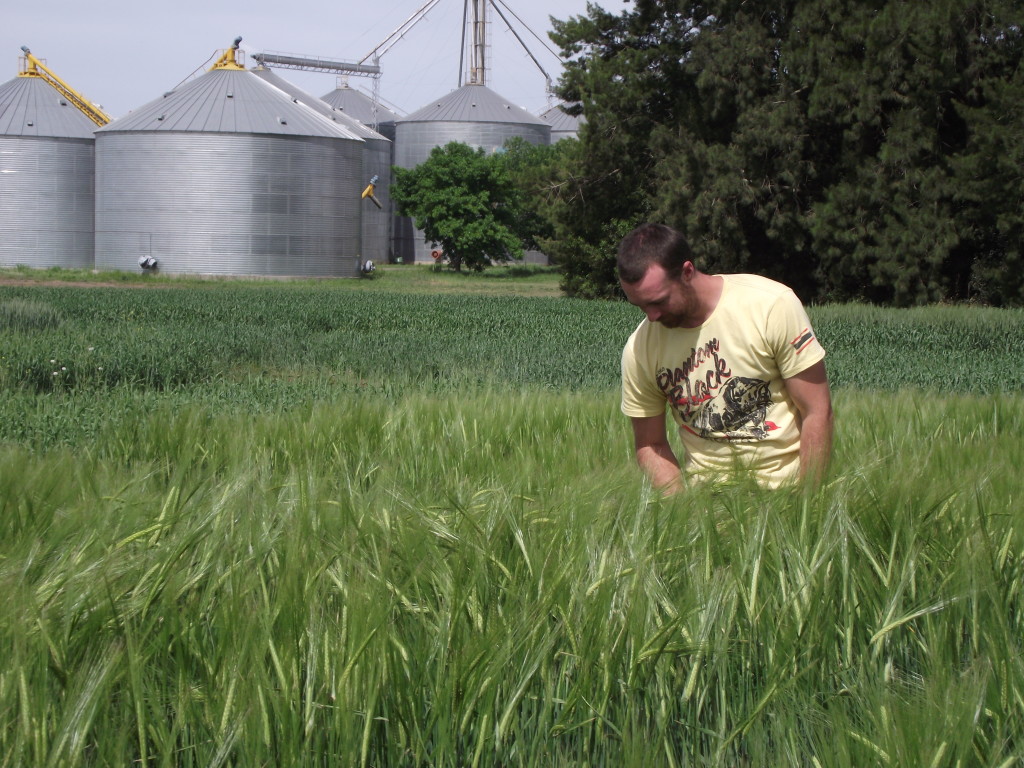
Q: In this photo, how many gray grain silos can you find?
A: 6